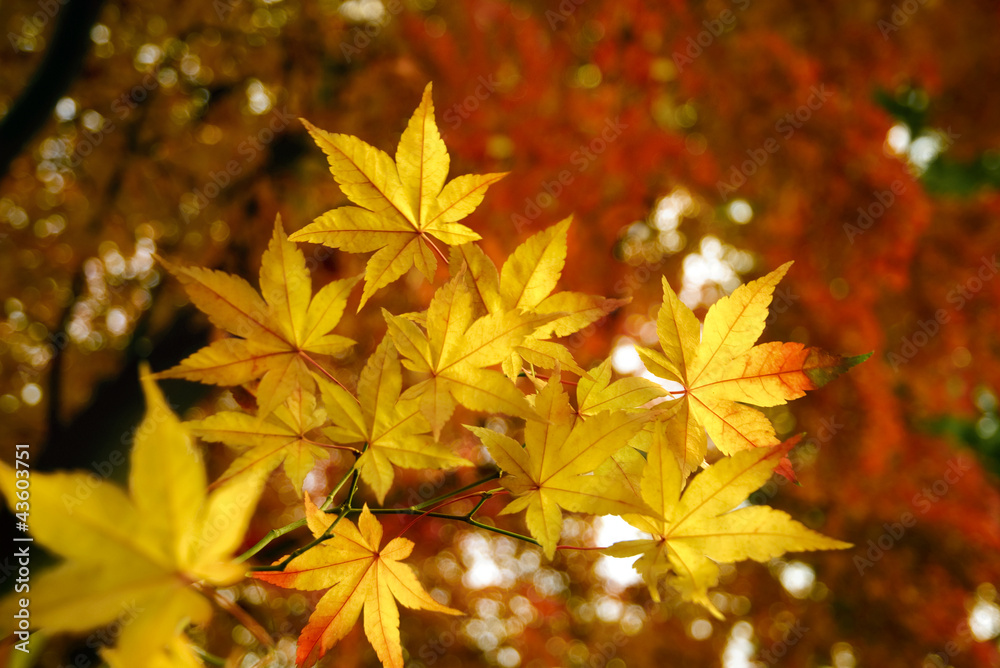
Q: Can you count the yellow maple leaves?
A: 12